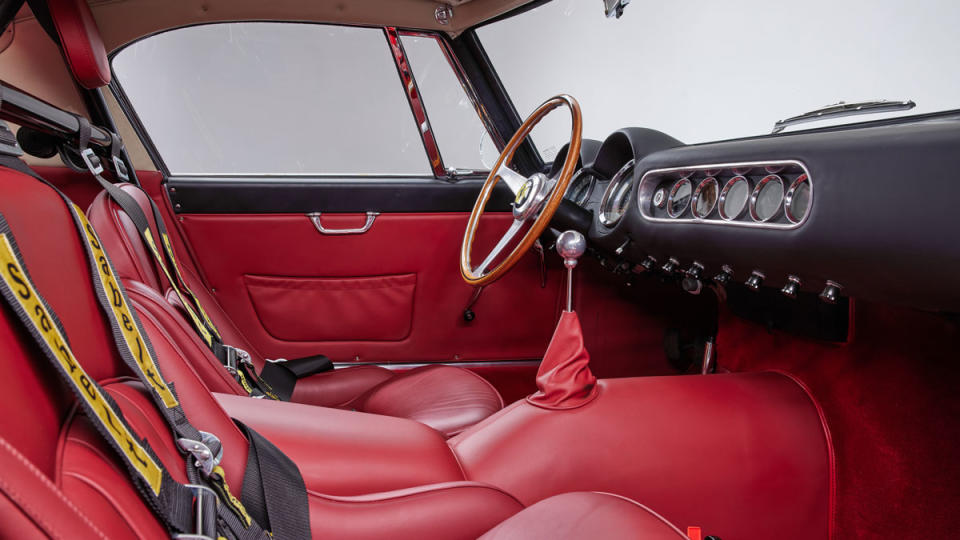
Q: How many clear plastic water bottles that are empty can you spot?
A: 0